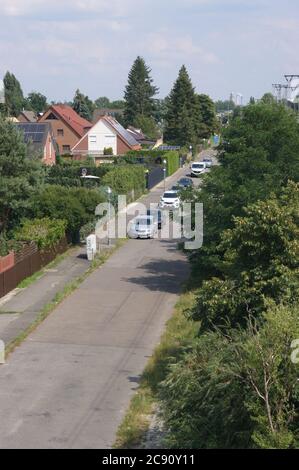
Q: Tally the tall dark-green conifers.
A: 2